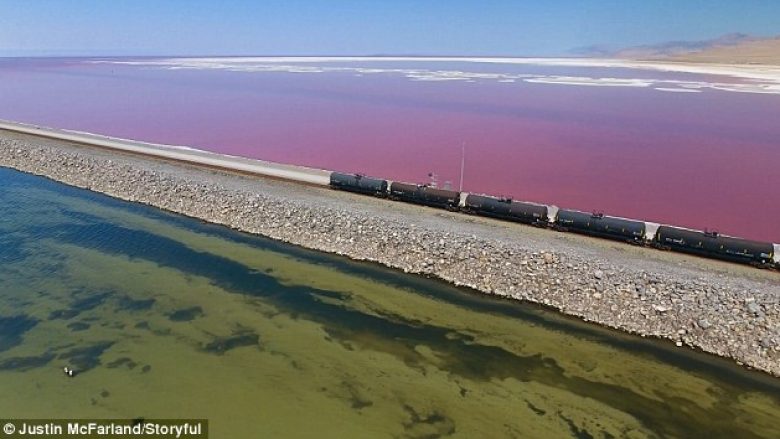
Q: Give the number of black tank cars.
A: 5